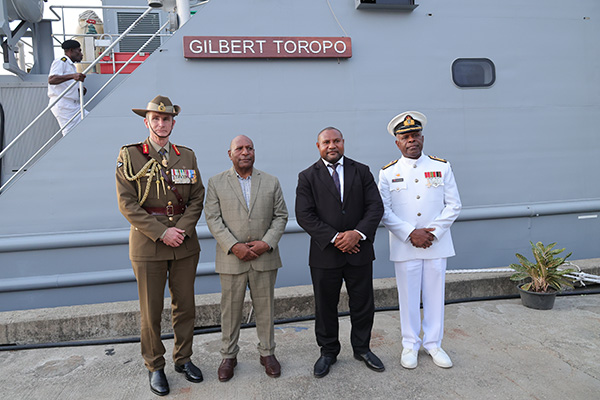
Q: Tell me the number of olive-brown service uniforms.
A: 1